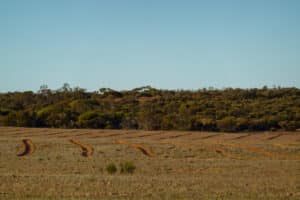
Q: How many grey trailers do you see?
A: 0